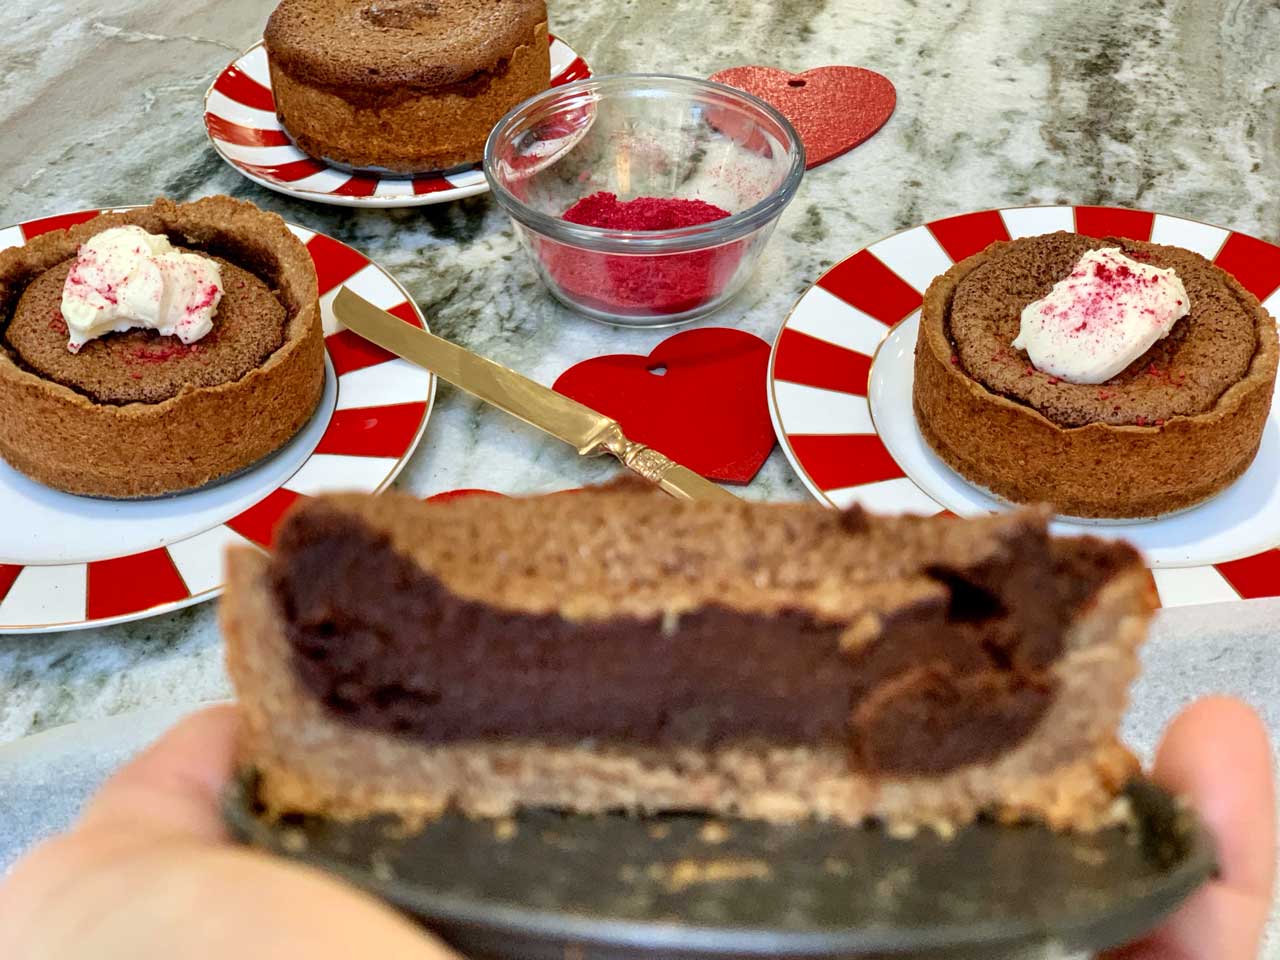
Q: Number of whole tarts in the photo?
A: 3